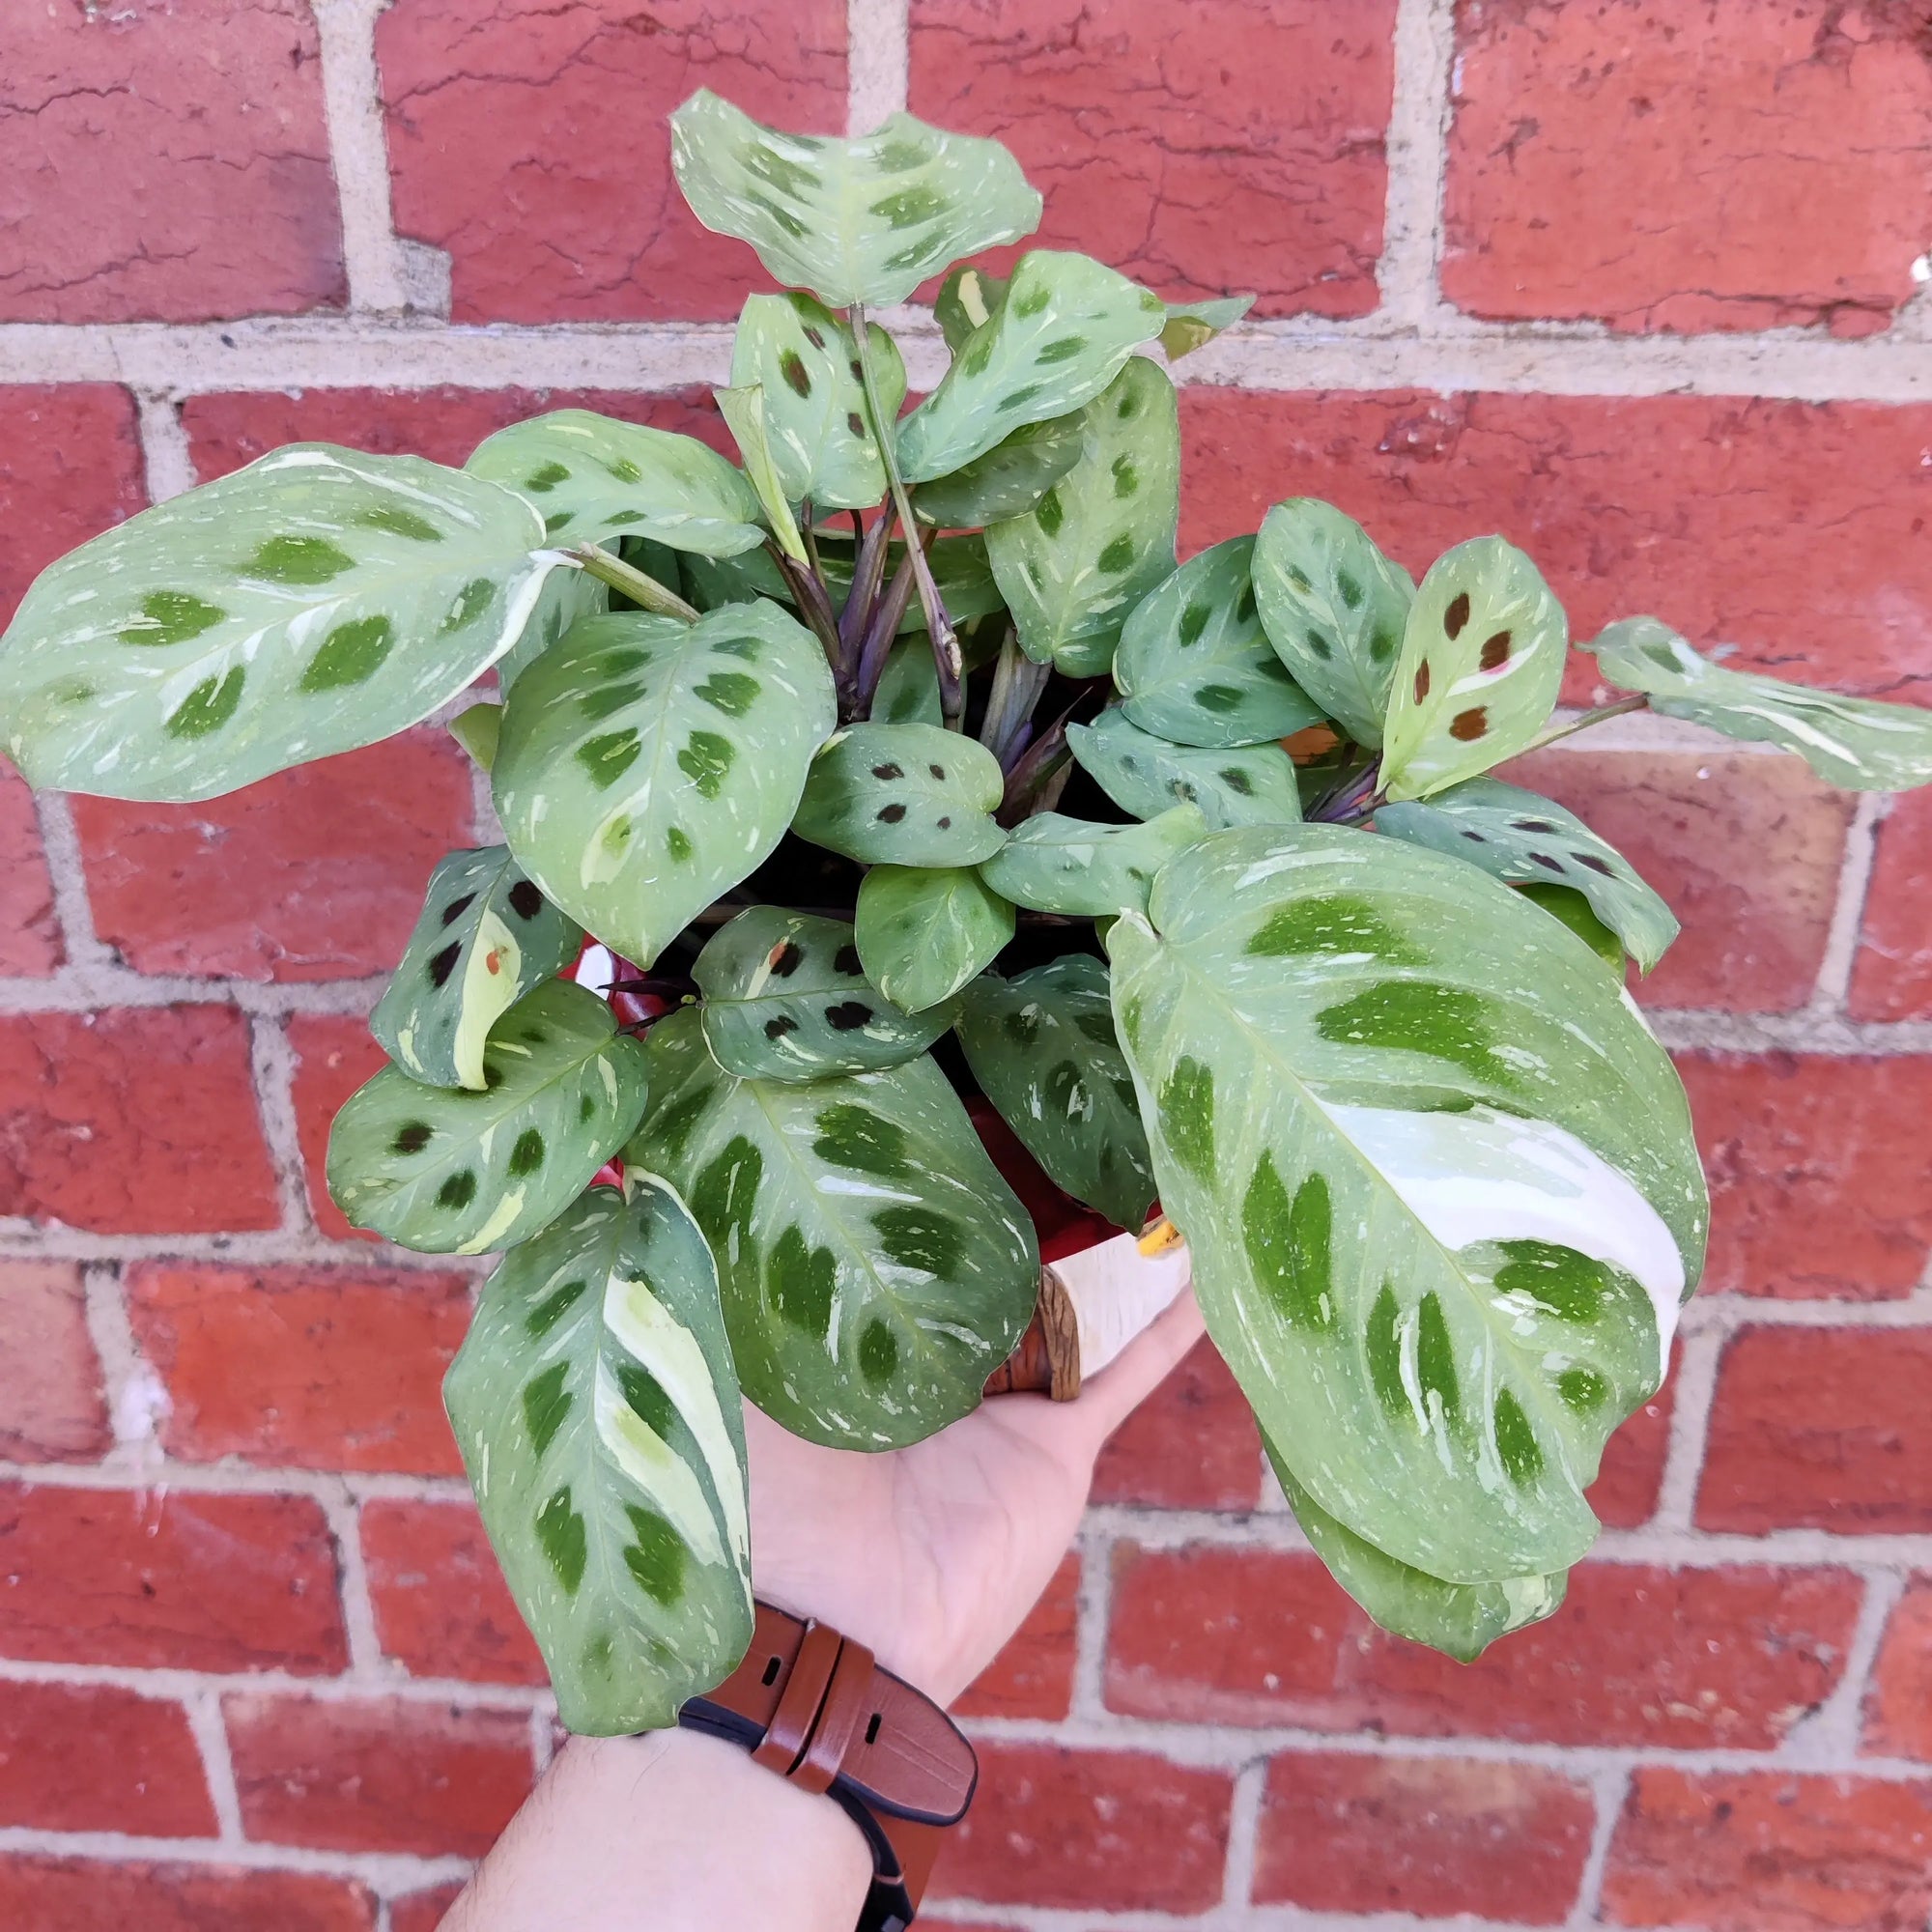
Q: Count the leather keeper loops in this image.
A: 2